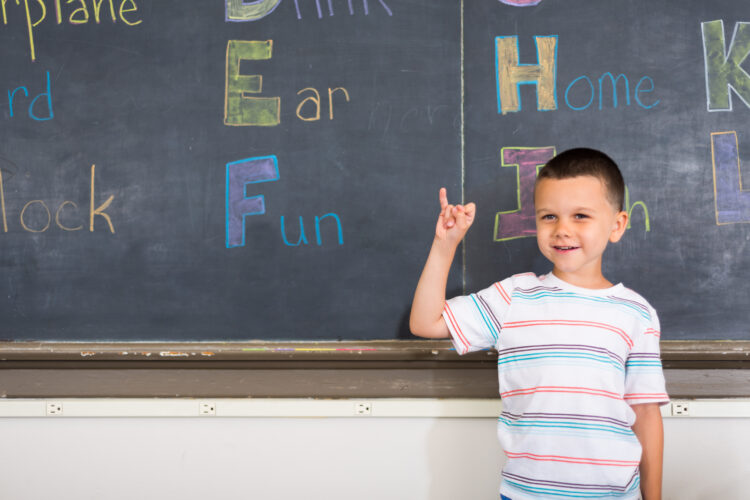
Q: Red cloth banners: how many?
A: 0